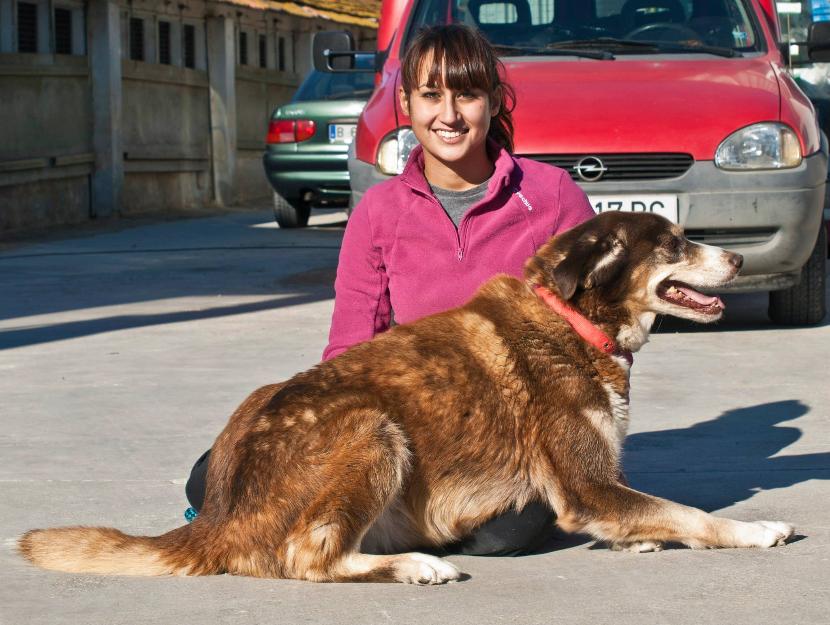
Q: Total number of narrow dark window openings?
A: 8